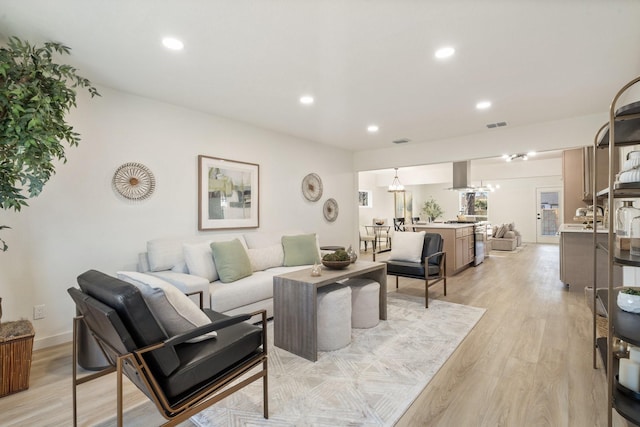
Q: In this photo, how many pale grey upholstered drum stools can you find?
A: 2